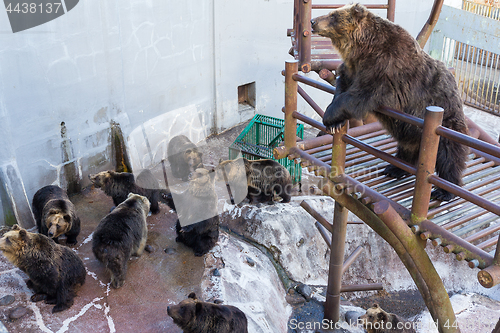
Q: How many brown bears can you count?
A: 10